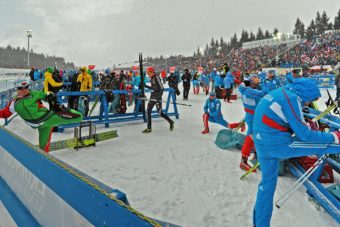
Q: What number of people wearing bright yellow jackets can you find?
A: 2